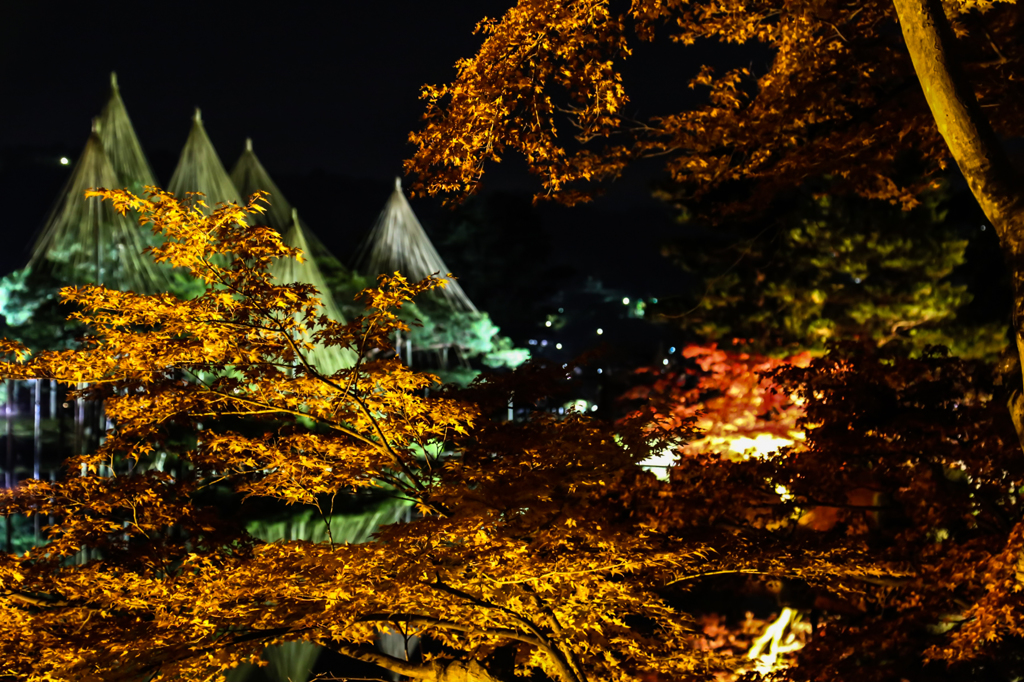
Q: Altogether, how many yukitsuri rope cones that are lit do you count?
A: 6